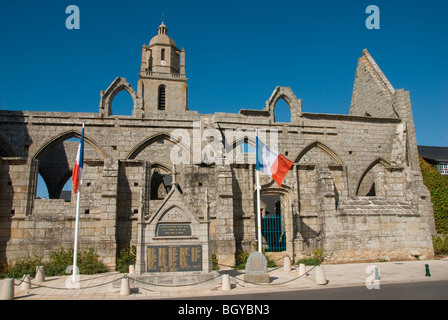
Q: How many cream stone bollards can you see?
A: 9